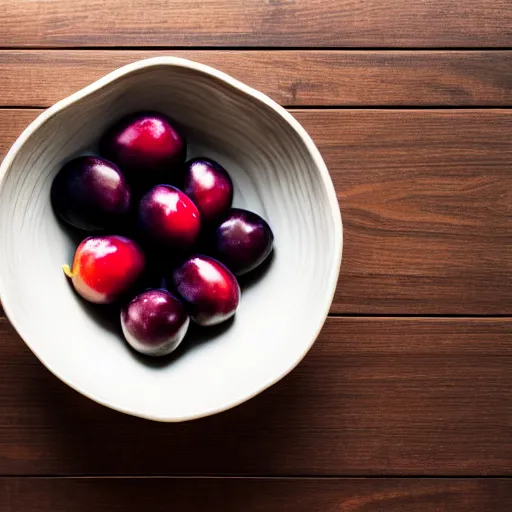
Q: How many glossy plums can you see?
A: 8